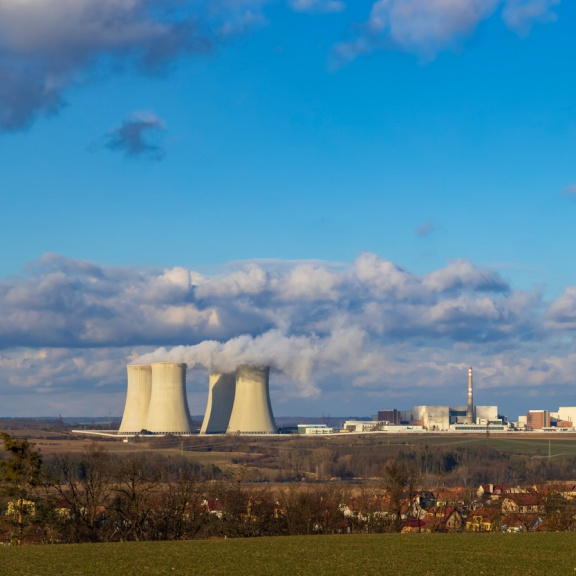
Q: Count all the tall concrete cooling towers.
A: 4